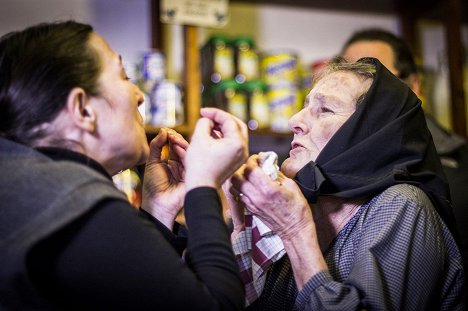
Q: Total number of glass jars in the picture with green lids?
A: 4